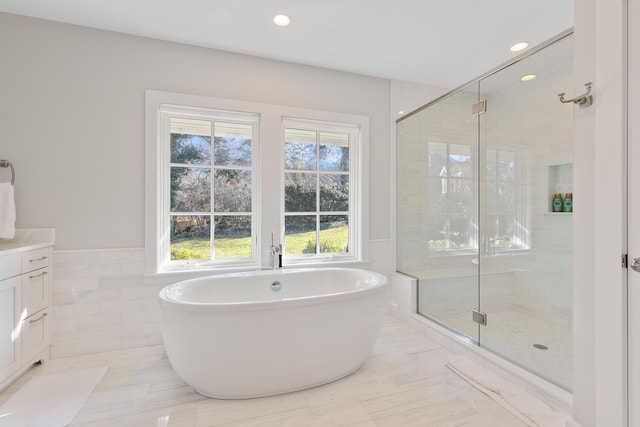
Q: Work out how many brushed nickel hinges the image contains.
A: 2